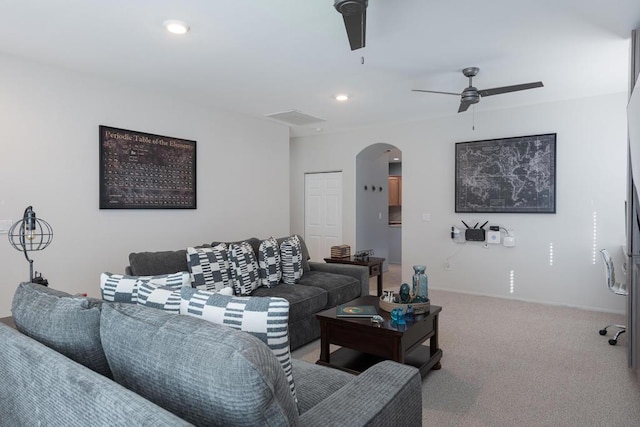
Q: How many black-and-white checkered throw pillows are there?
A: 7